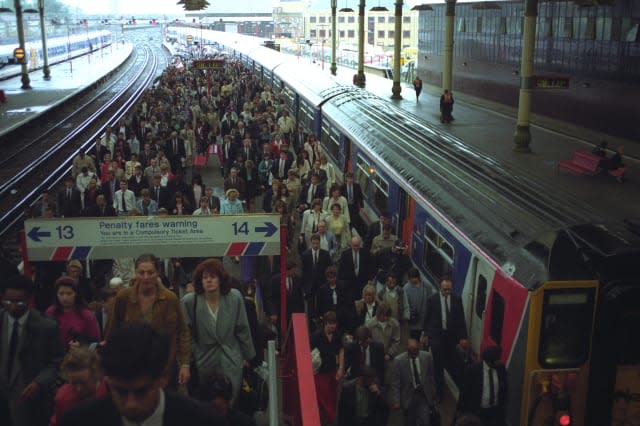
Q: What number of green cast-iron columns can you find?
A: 7